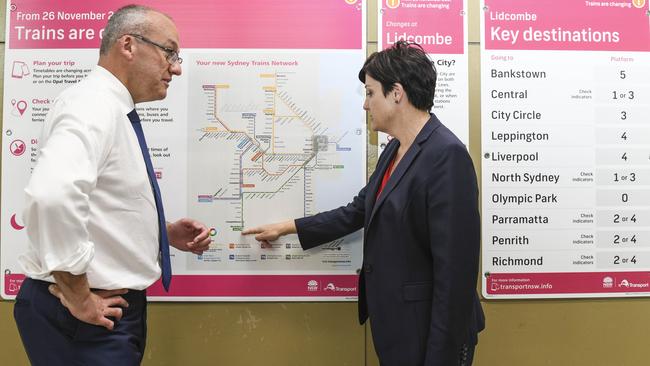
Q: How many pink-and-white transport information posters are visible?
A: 3